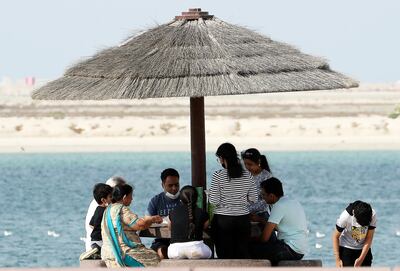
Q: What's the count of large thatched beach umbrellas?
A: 1